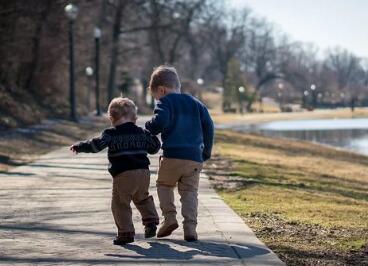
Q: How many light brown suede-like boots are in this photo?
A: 2